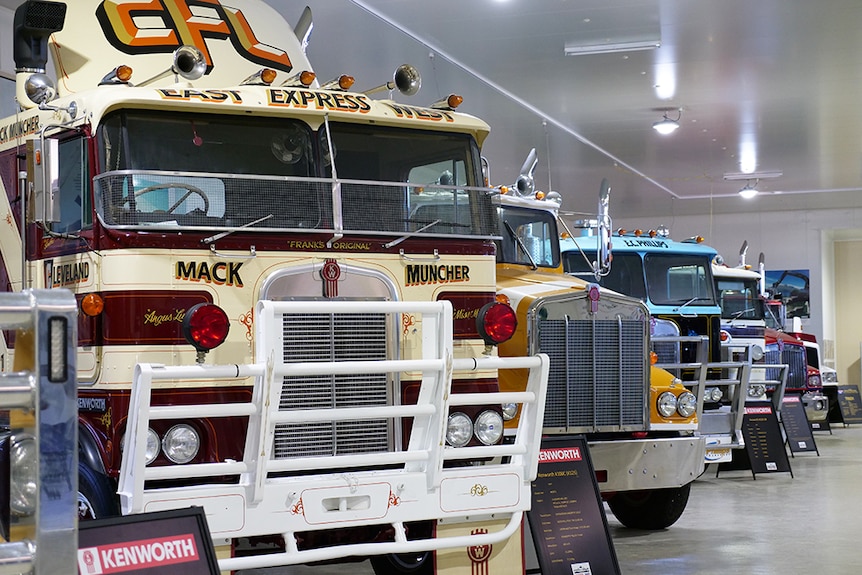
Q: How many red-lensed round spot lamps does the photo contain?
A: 2